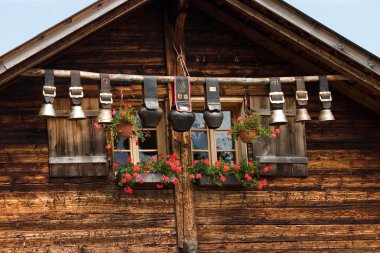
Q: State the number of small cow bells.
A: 6